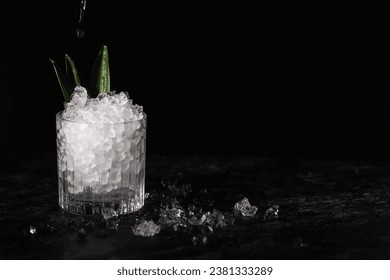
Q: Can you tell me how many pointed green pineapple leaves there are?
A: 3